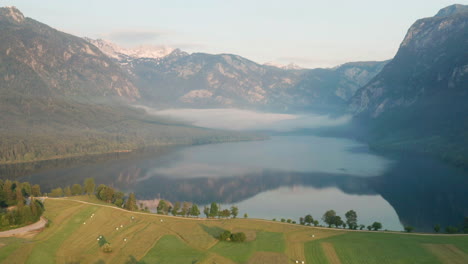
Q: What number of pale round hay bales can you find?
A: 13